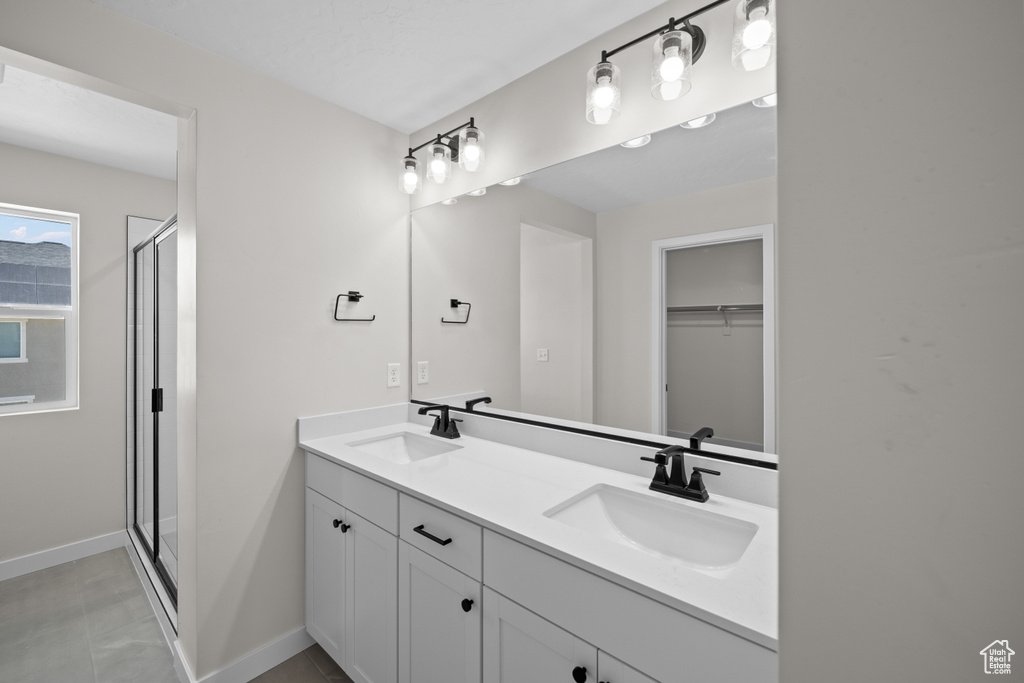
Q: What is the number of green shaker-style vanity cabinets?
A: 0